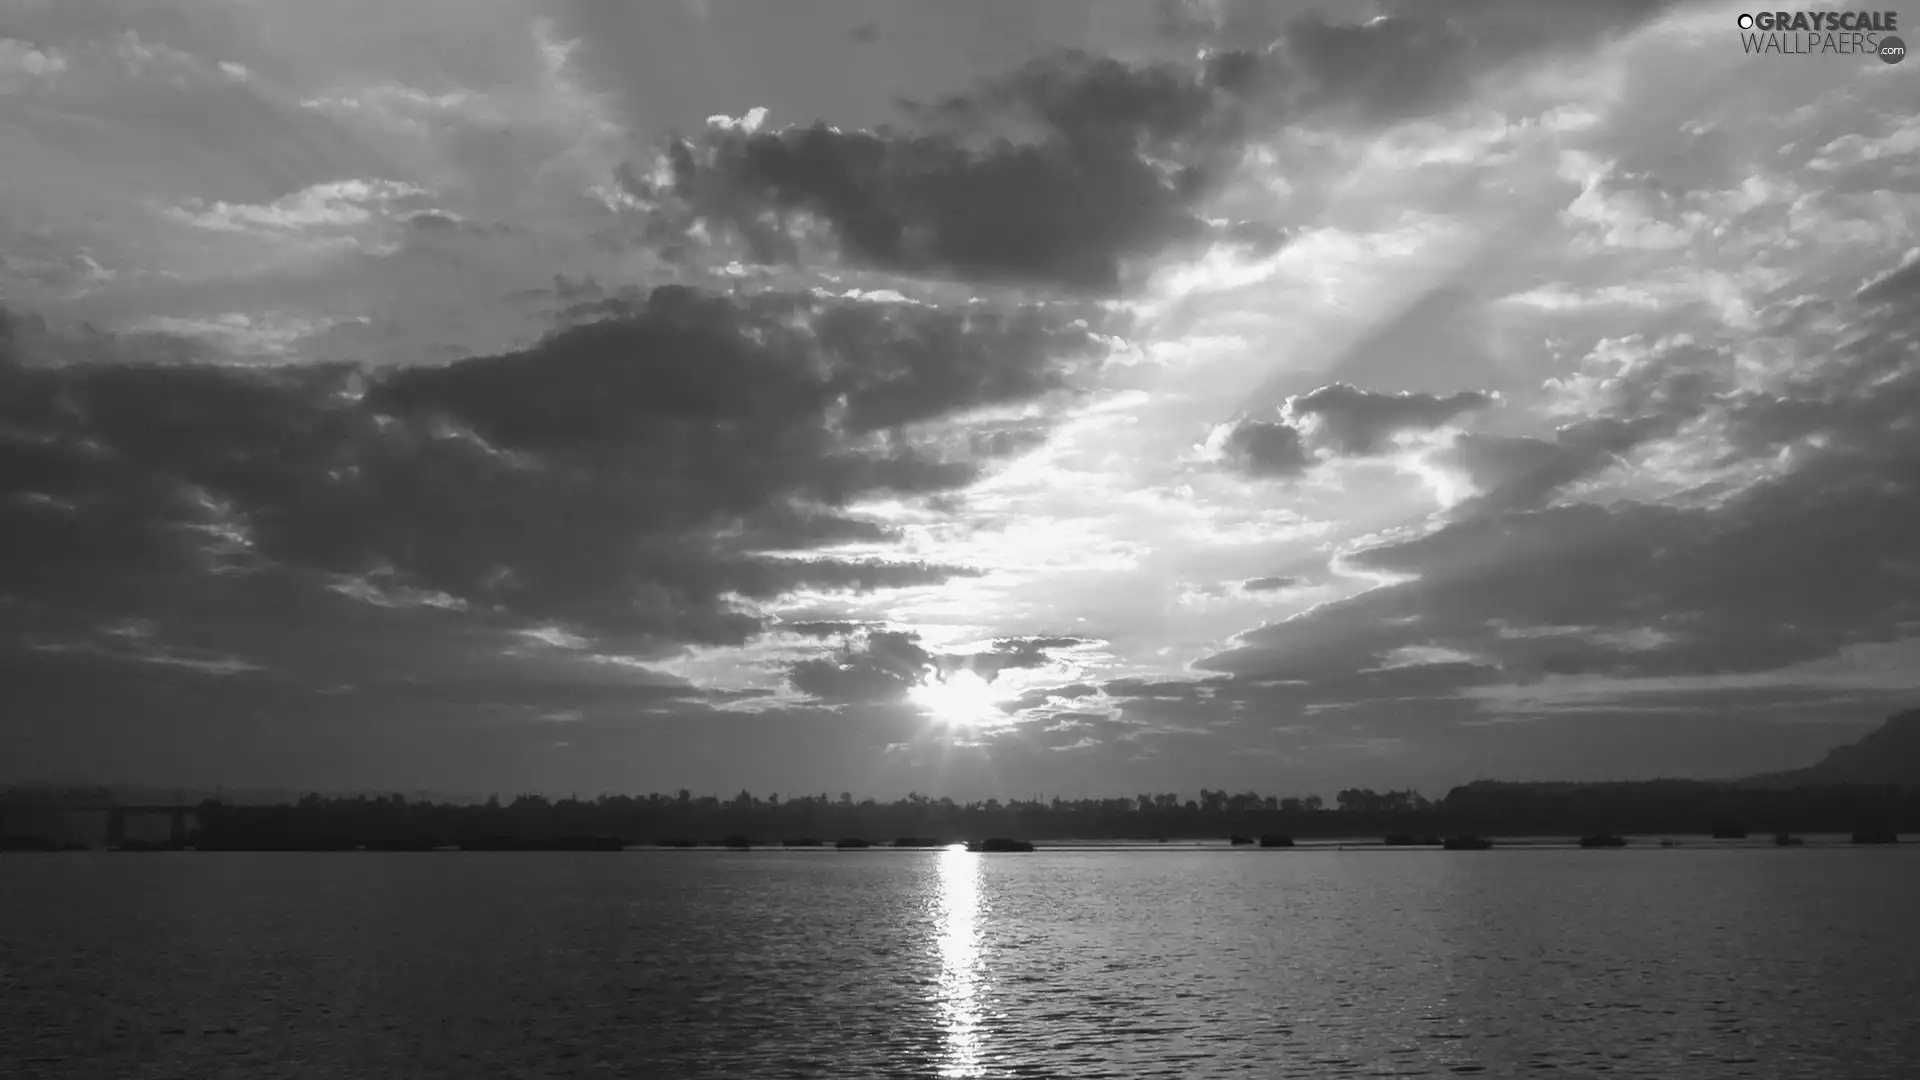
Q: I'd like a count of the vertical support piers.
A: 2